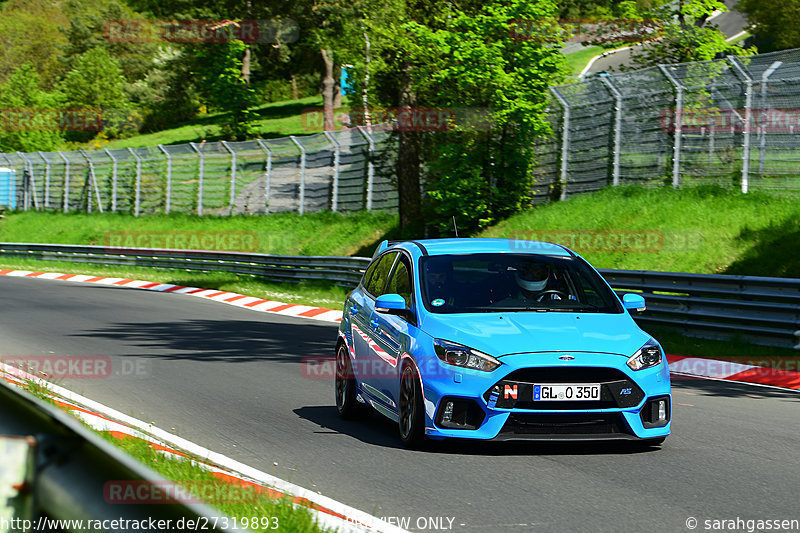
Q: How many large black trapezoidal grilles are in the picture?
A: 1